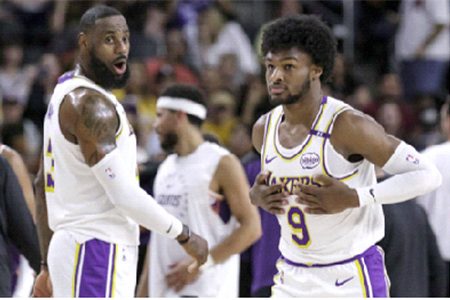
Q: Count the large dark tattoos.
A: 1